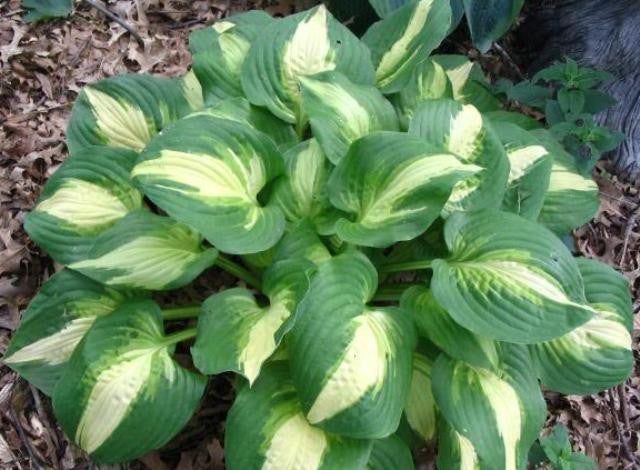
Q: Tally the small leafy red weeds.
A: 0